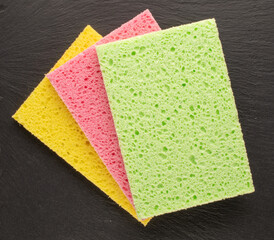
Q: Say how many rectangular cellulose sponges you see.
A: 3